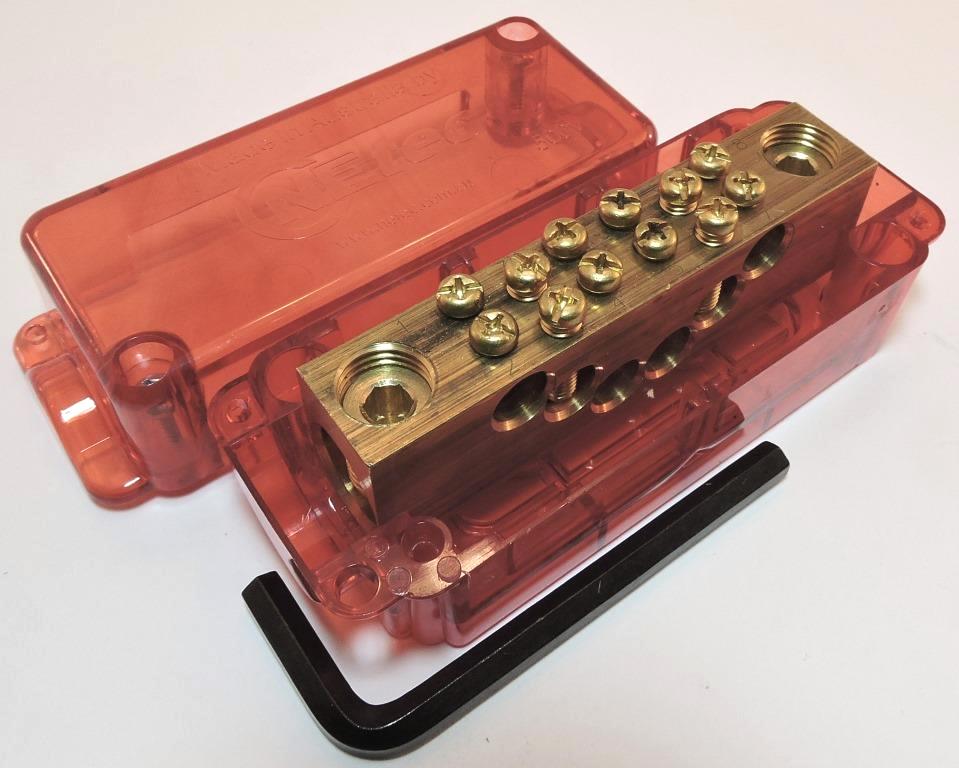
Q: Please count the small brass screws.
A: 12